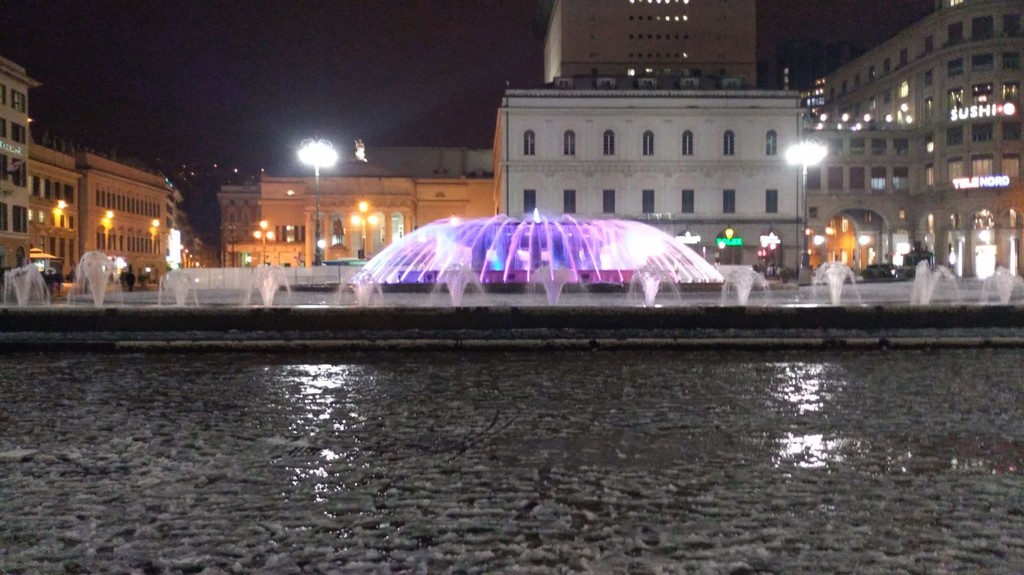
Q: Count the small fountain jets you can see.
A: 12